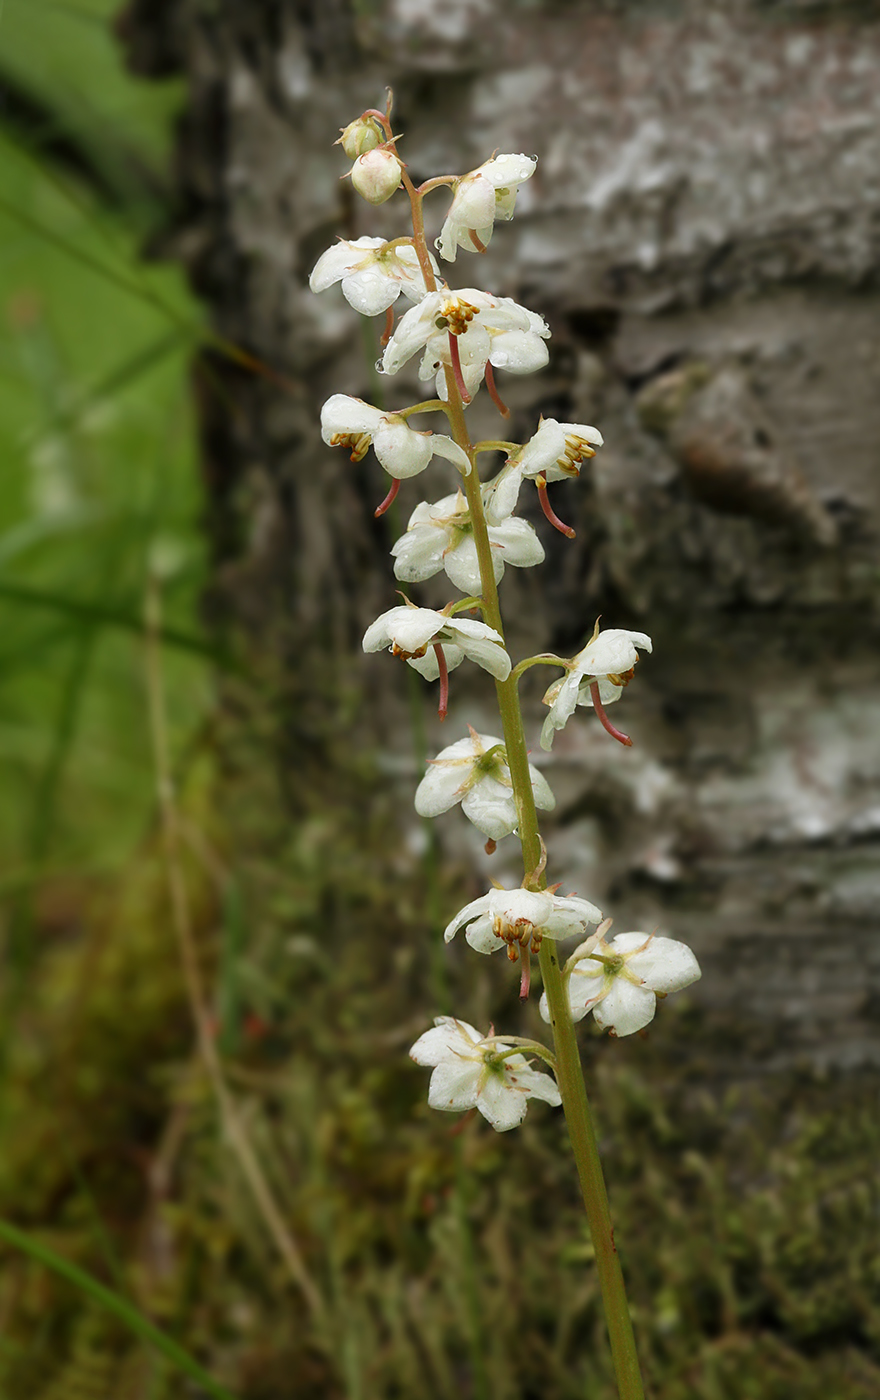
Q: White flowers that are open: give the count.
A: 13